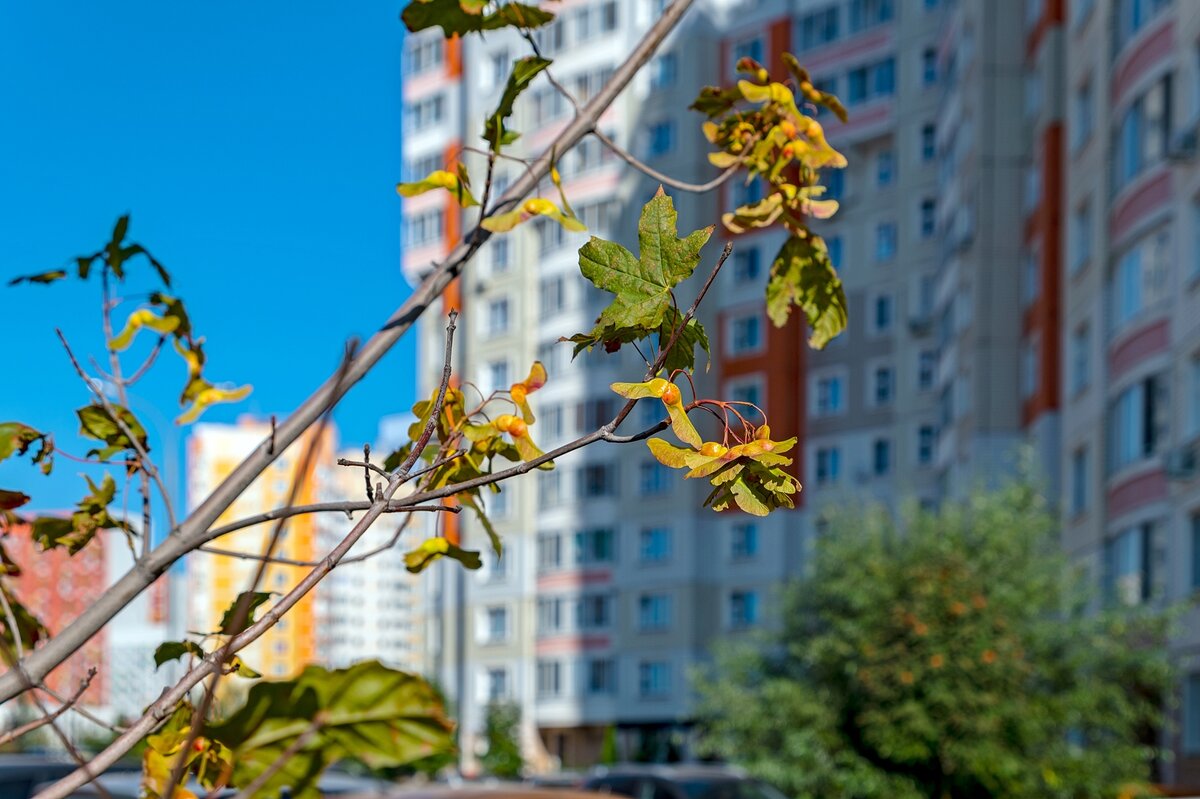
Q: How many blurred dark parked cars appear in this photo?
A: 2